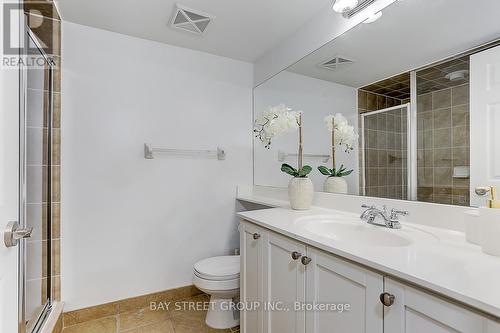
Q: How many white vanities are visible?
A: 1